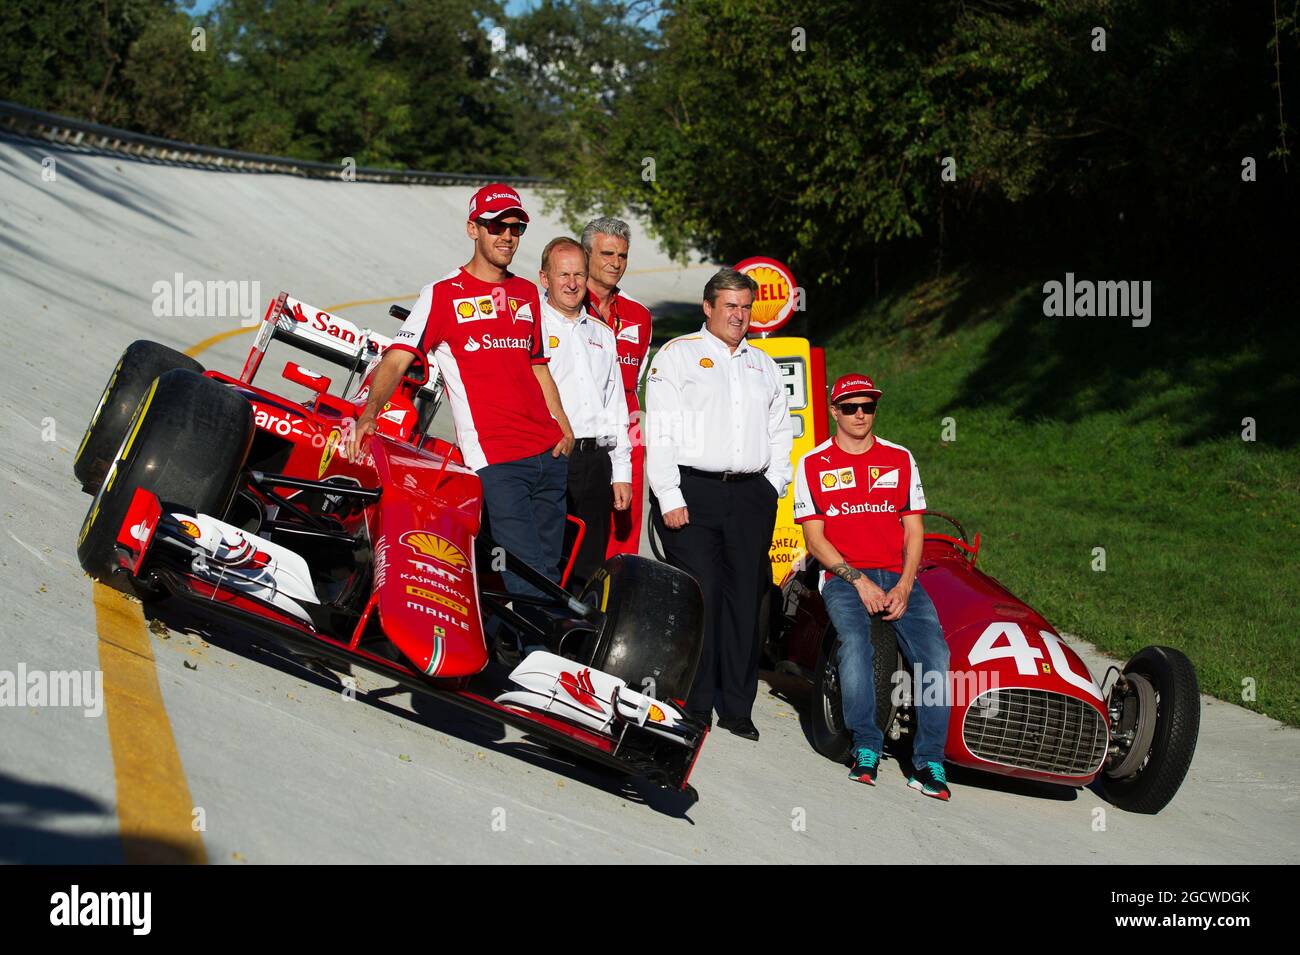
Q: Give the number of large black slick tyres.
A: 3